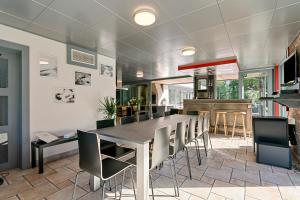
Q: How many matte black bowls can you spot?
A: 0